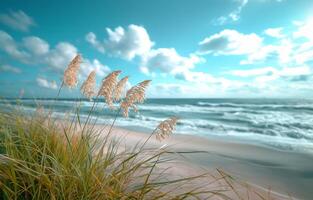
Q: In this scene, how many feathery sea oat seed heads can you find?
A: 6